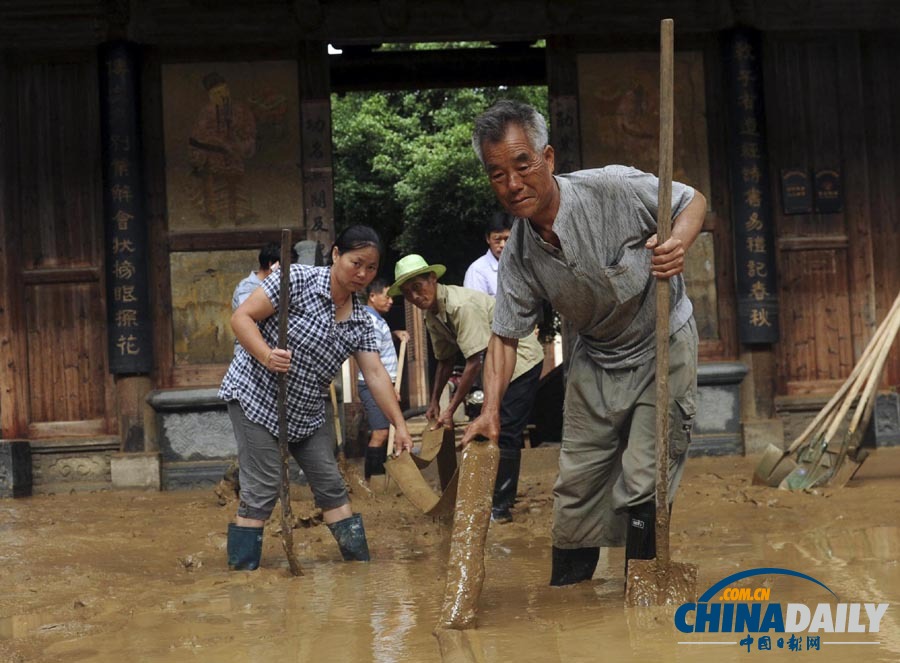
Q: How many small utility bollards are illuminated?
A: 0